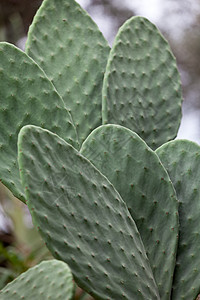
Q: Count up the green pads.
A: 7